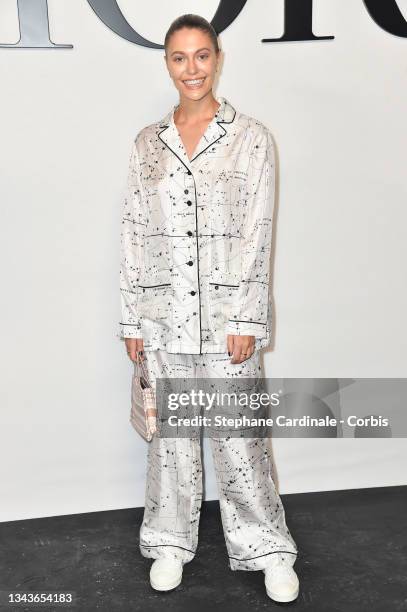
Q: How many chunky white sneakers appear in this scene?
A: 2